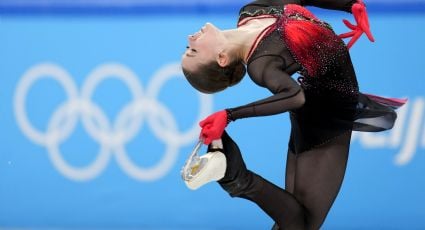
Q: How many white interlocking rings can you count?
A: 5